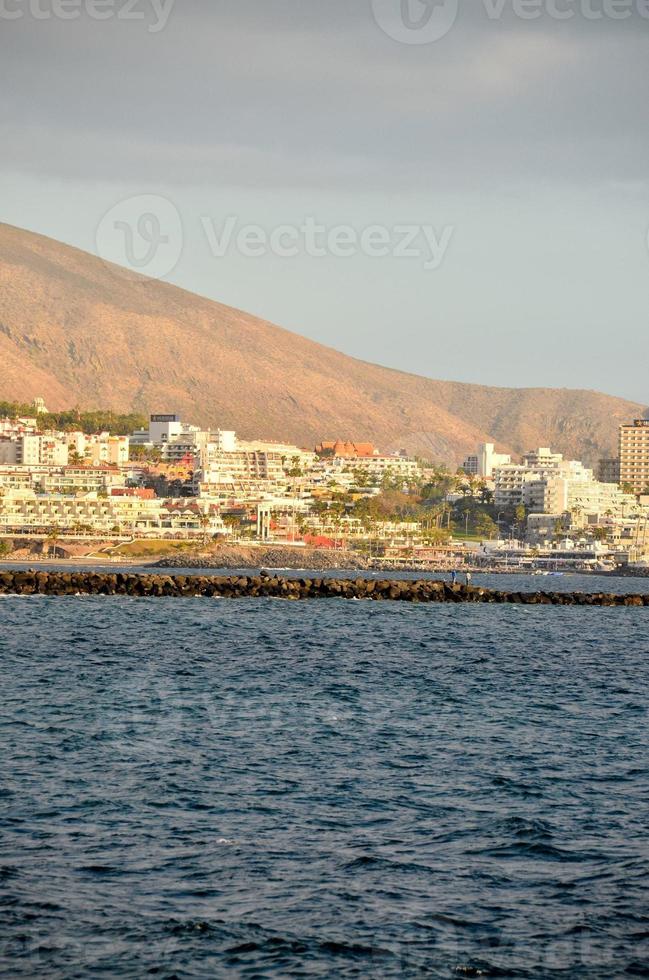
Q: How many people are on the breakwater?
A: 2